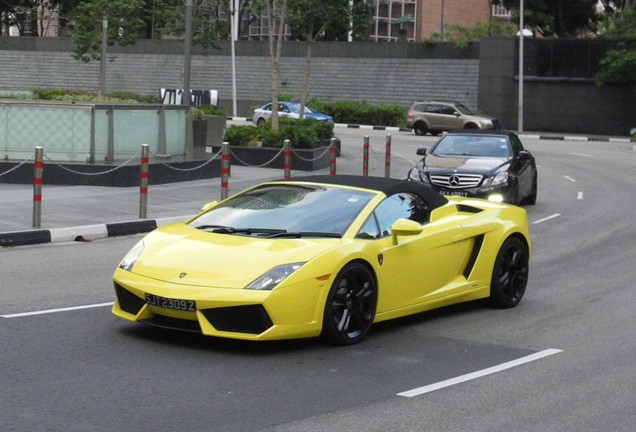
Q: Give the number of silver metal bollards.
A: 7